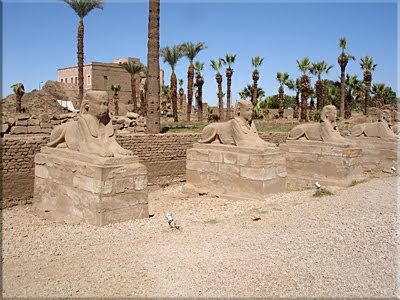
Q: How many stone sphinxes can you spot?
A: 4